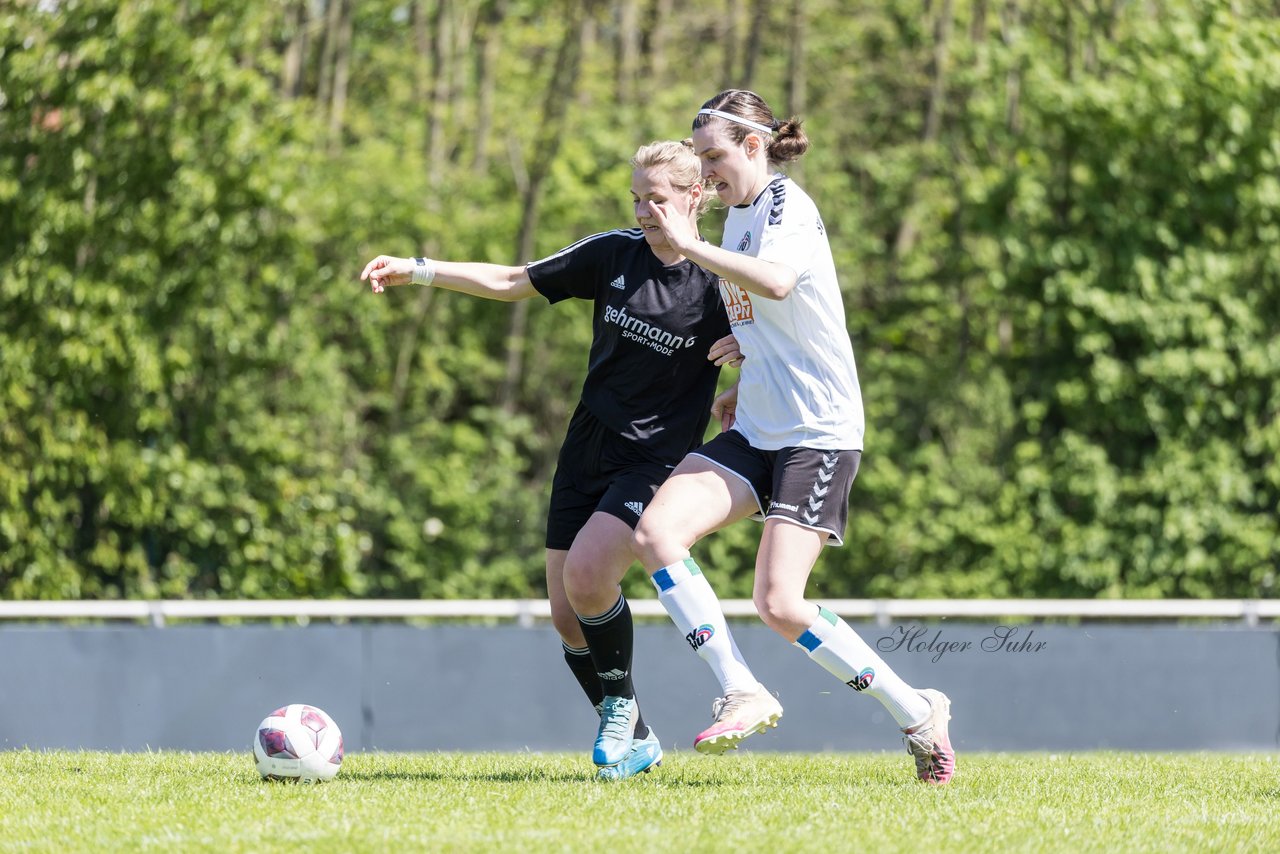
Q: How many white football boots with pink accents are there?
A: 2